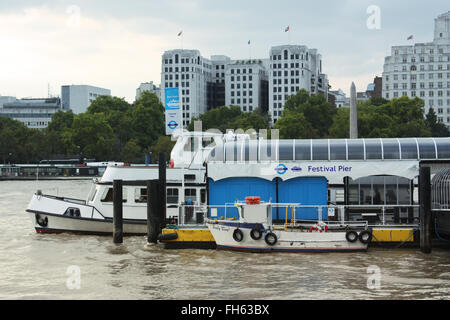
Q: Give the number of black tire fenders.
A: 5